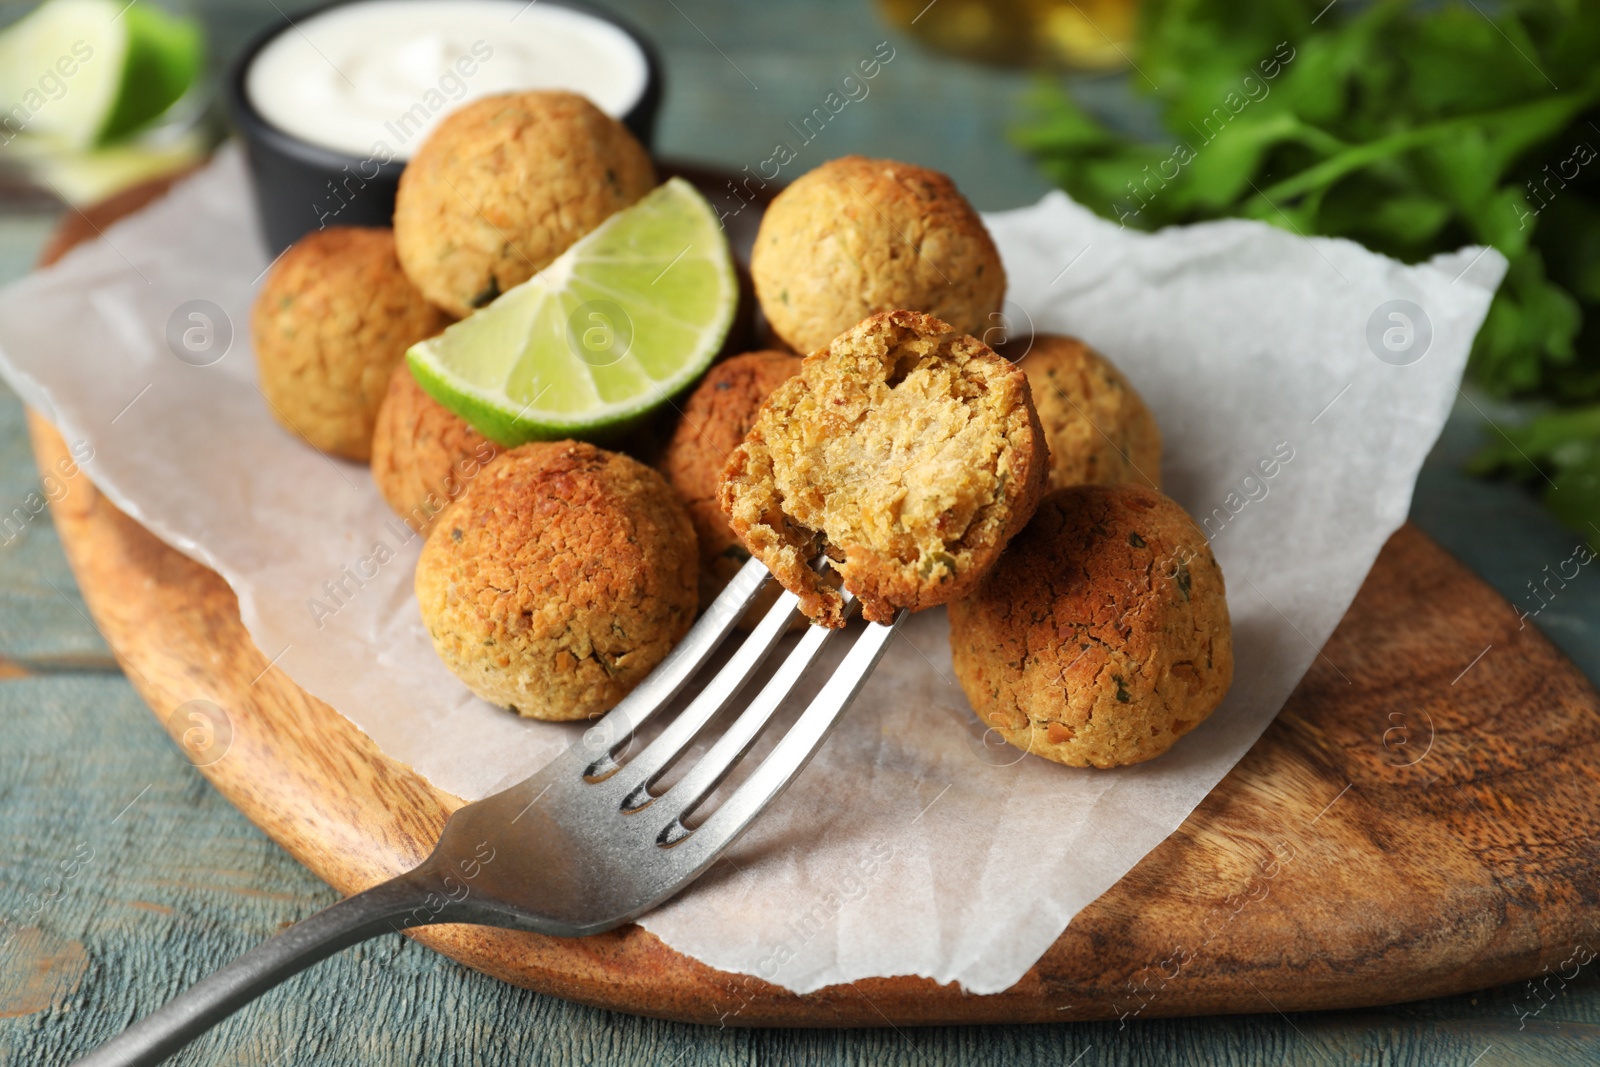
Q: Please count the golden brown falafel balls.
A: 9